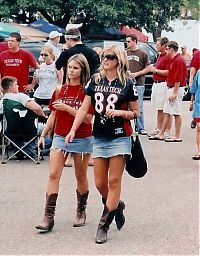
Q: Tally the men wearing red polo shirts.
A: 2